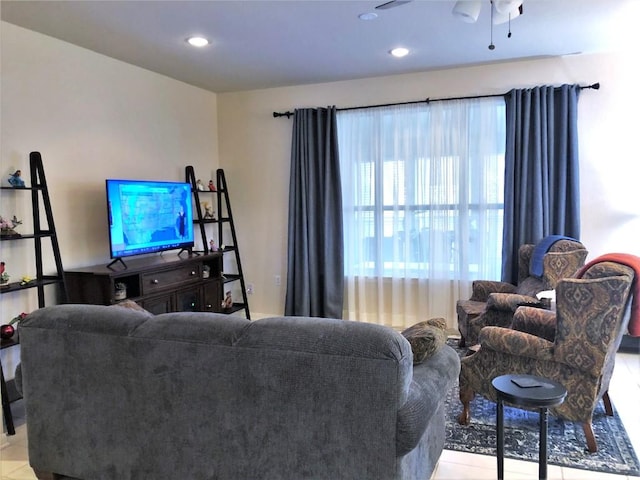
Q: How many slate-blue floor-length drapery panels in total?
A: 2